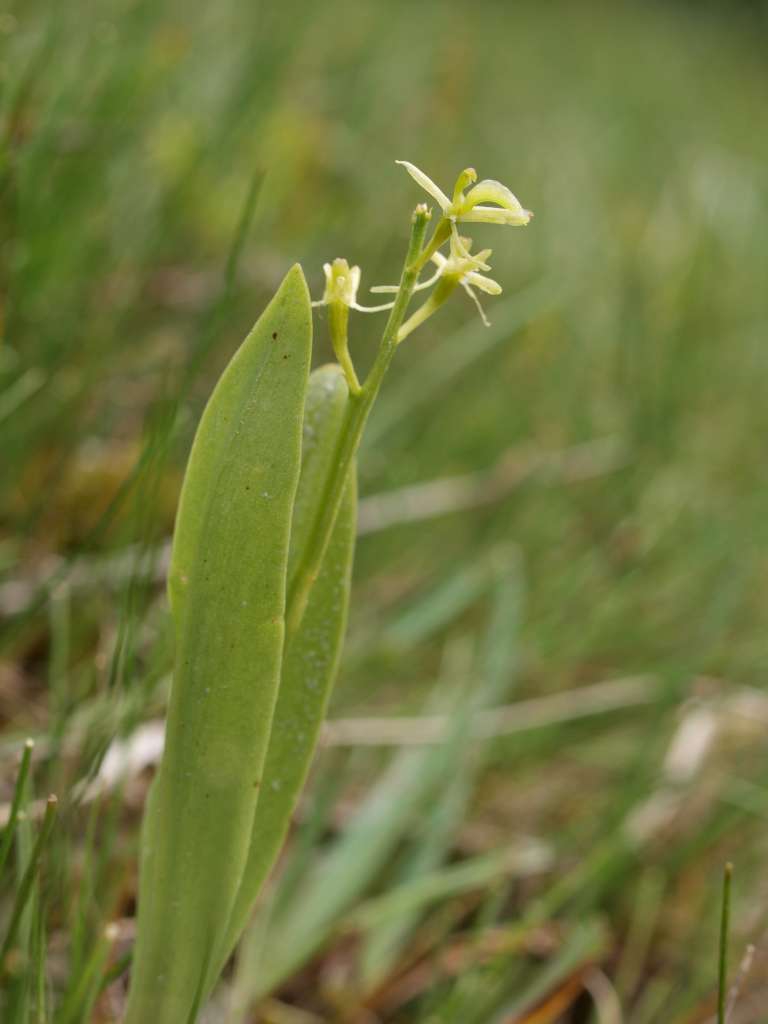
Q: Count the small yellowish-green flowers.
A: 3